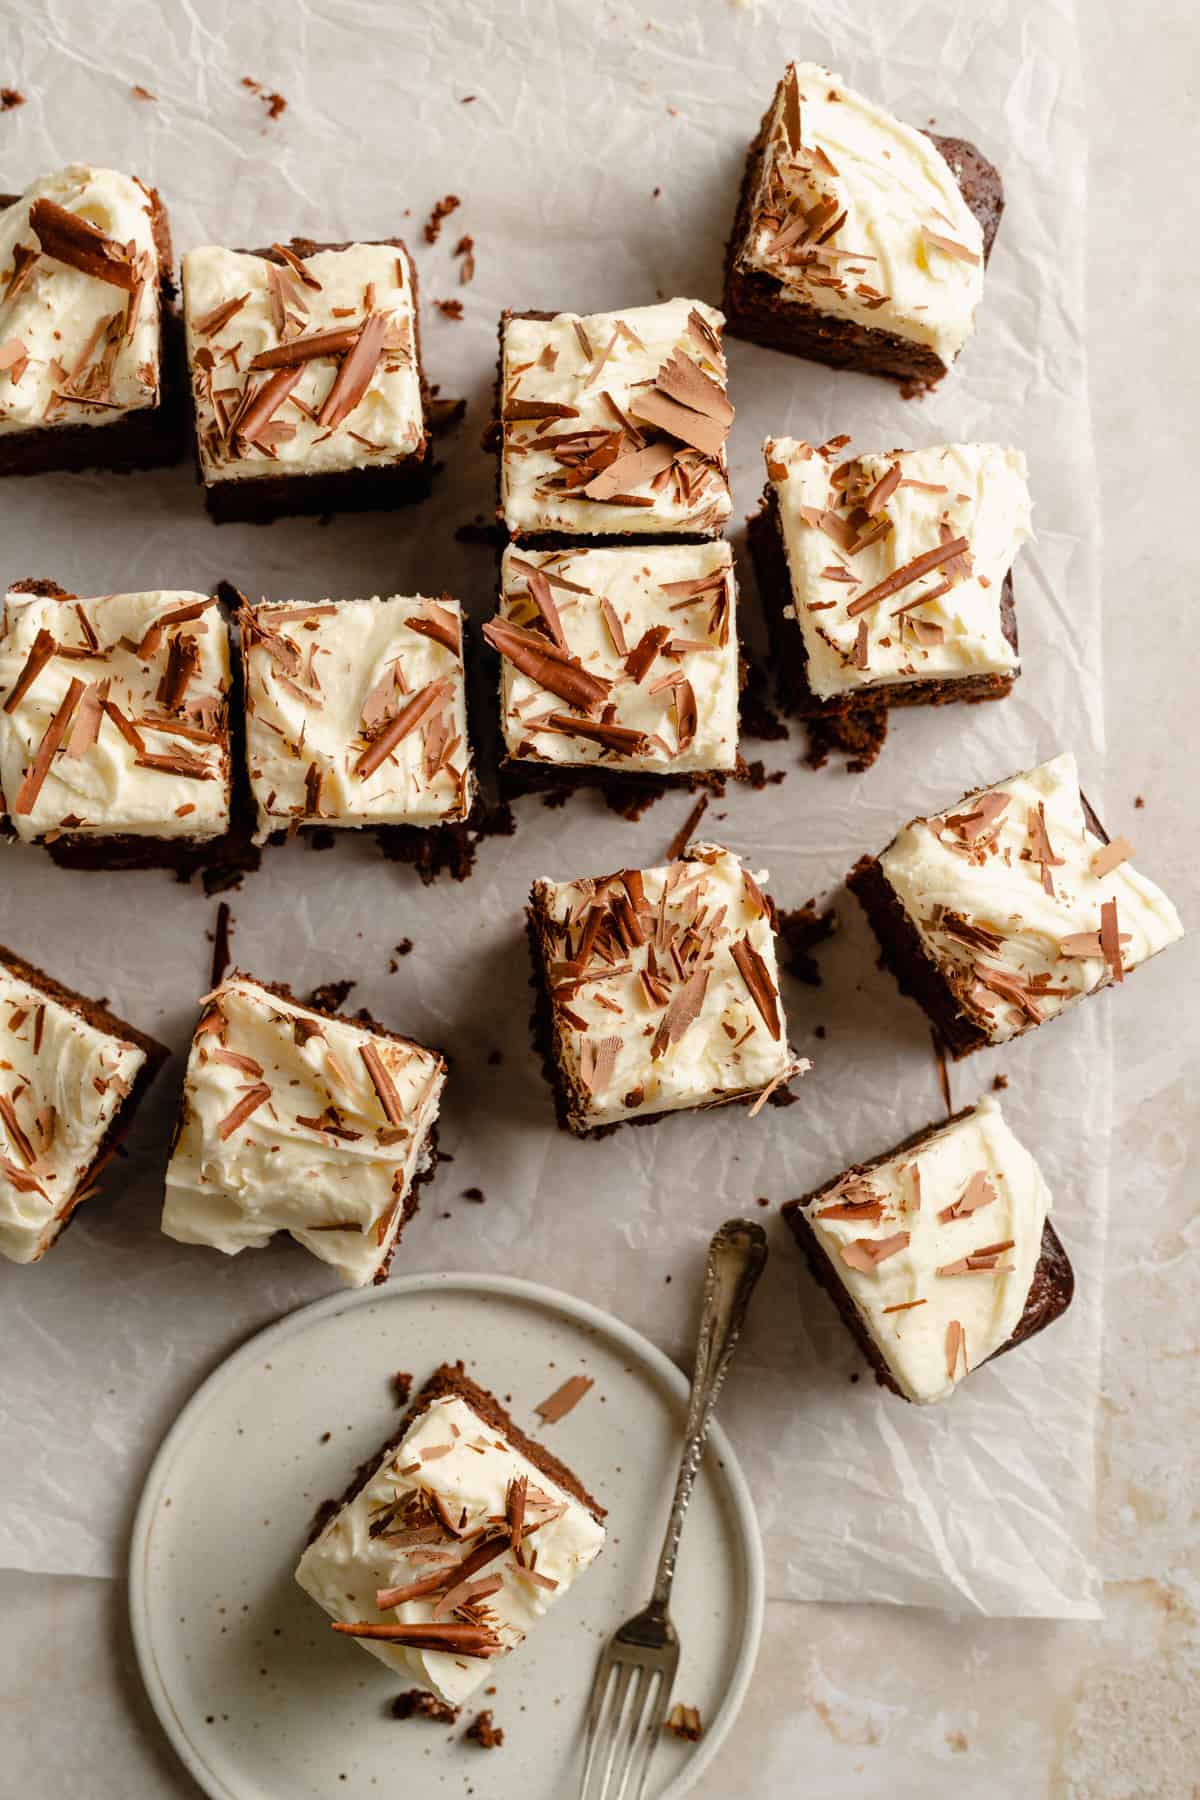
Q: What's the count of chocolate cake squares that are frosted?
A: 14